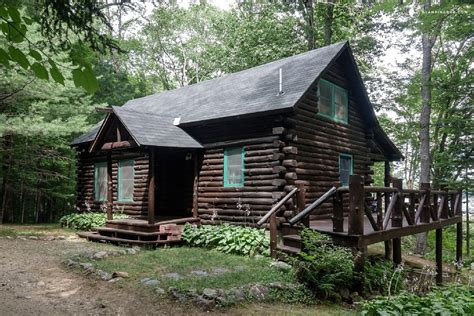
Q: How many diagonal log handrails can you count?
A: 2